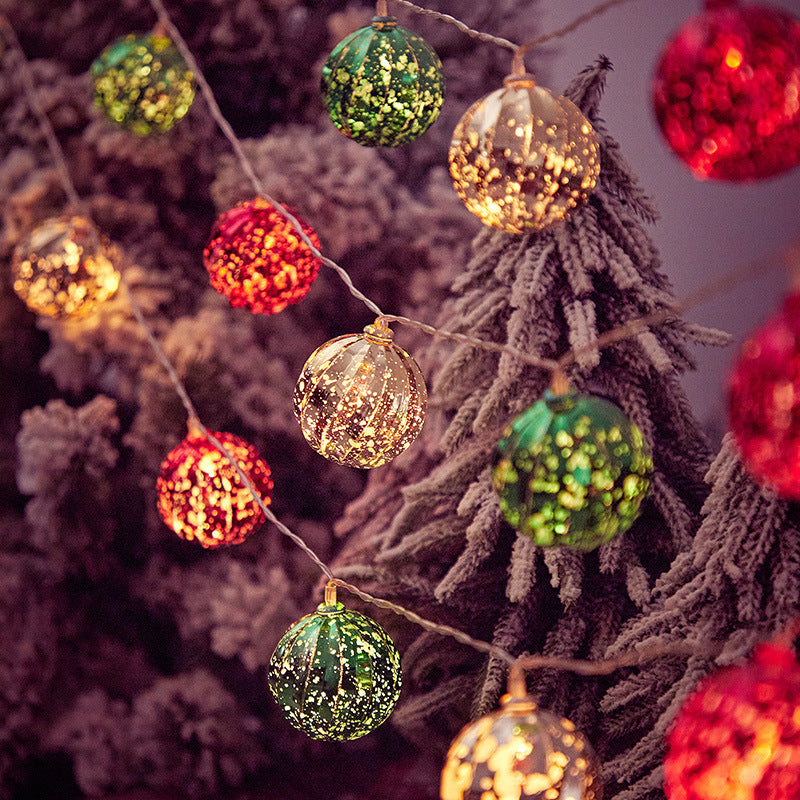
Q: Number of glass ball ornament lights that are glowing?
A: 13